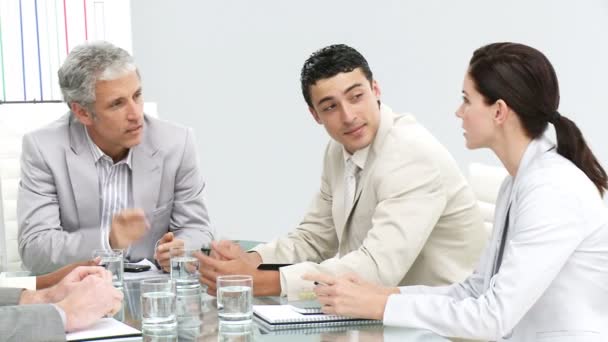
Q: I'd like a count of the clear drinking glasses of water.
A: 4